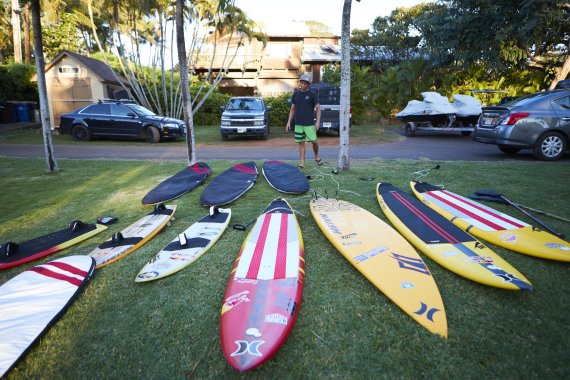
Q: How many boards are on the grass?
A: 11